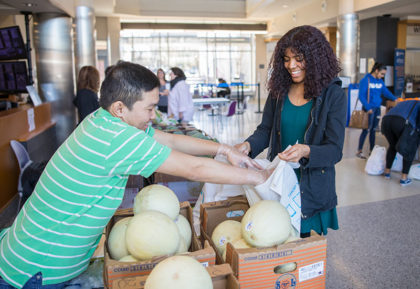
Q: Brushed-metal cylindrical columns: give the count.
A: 3